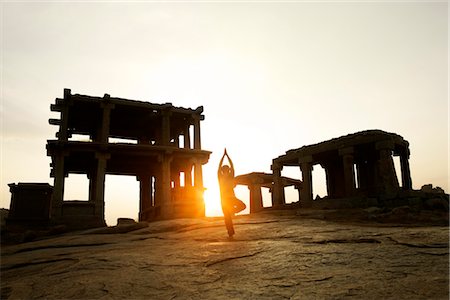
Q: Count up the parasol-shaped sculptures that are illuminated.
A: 0